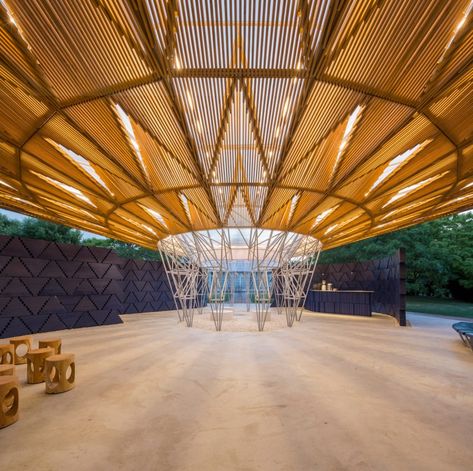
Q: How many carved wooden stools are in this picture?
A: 7